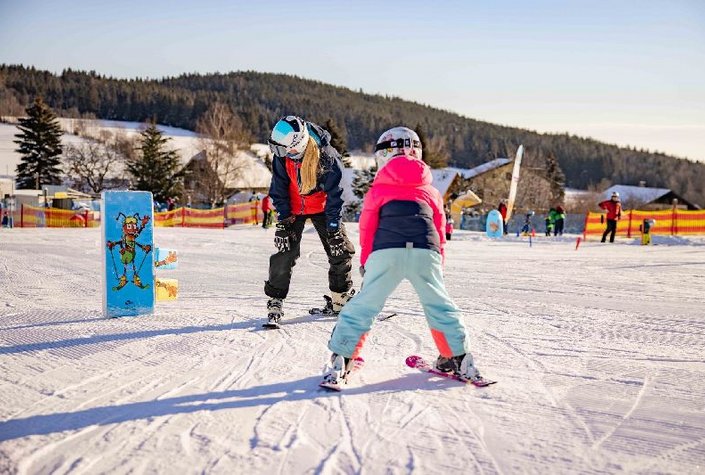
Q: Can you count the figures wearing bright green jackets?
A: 2